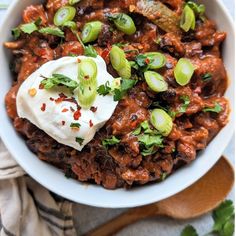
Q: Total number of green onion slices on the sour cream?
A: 2